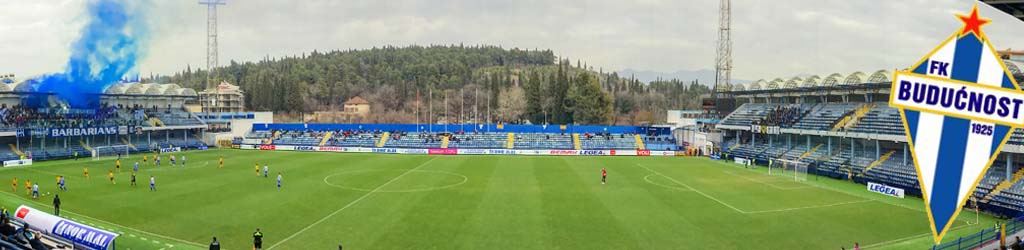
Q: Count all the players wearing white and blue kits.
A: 9